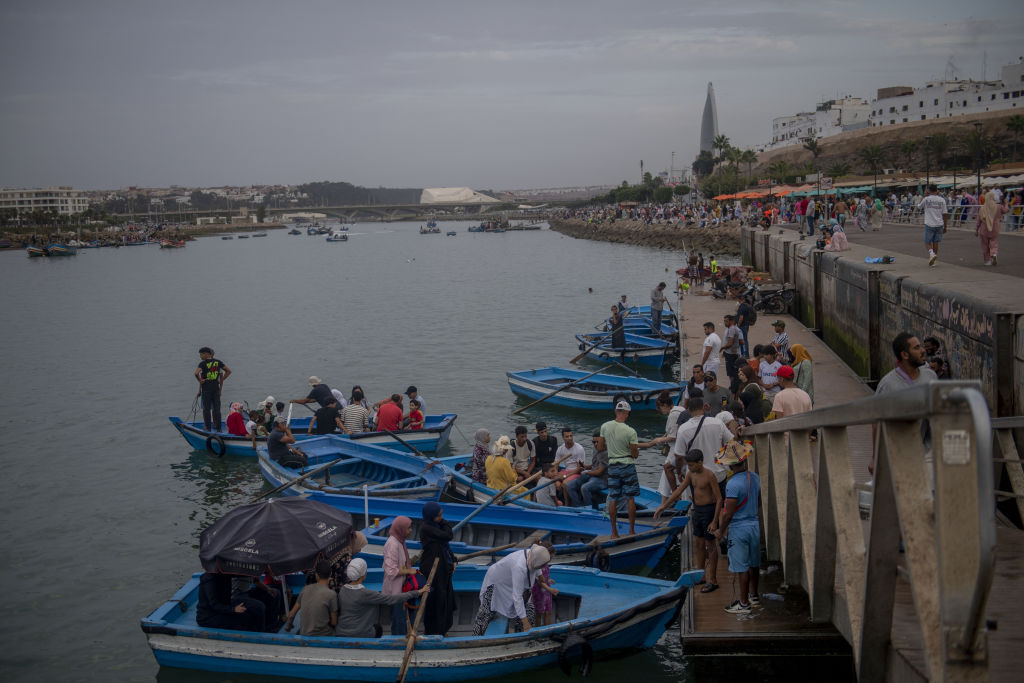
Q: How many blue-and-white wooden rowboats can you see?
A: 9